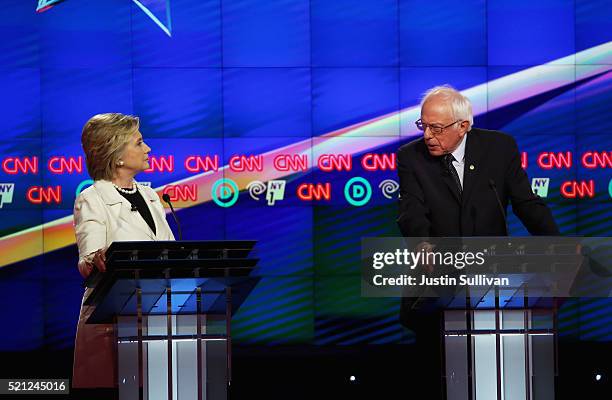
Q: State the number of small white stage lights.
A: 2